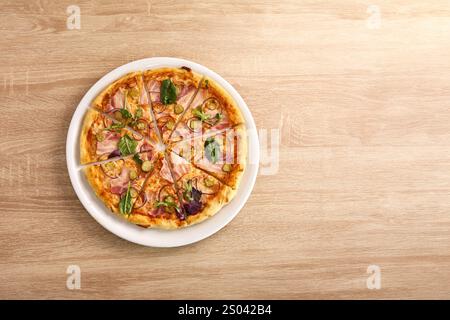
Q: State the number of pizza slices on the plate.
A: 8